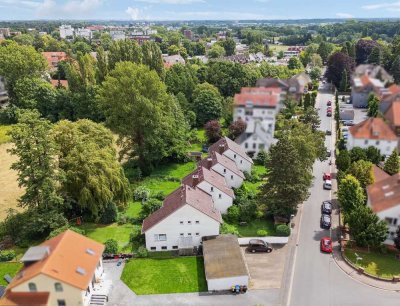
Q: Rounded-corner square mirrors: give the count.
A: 0